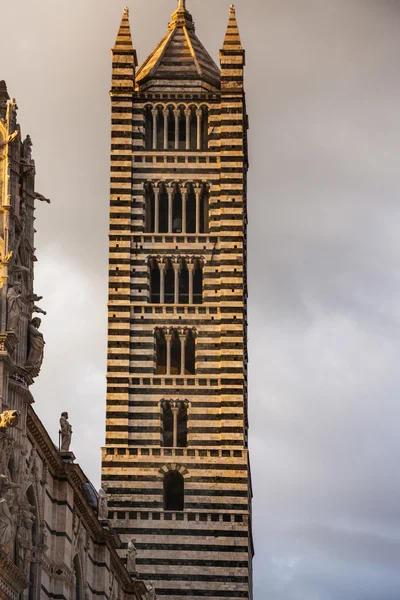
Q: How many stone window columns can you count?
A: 15